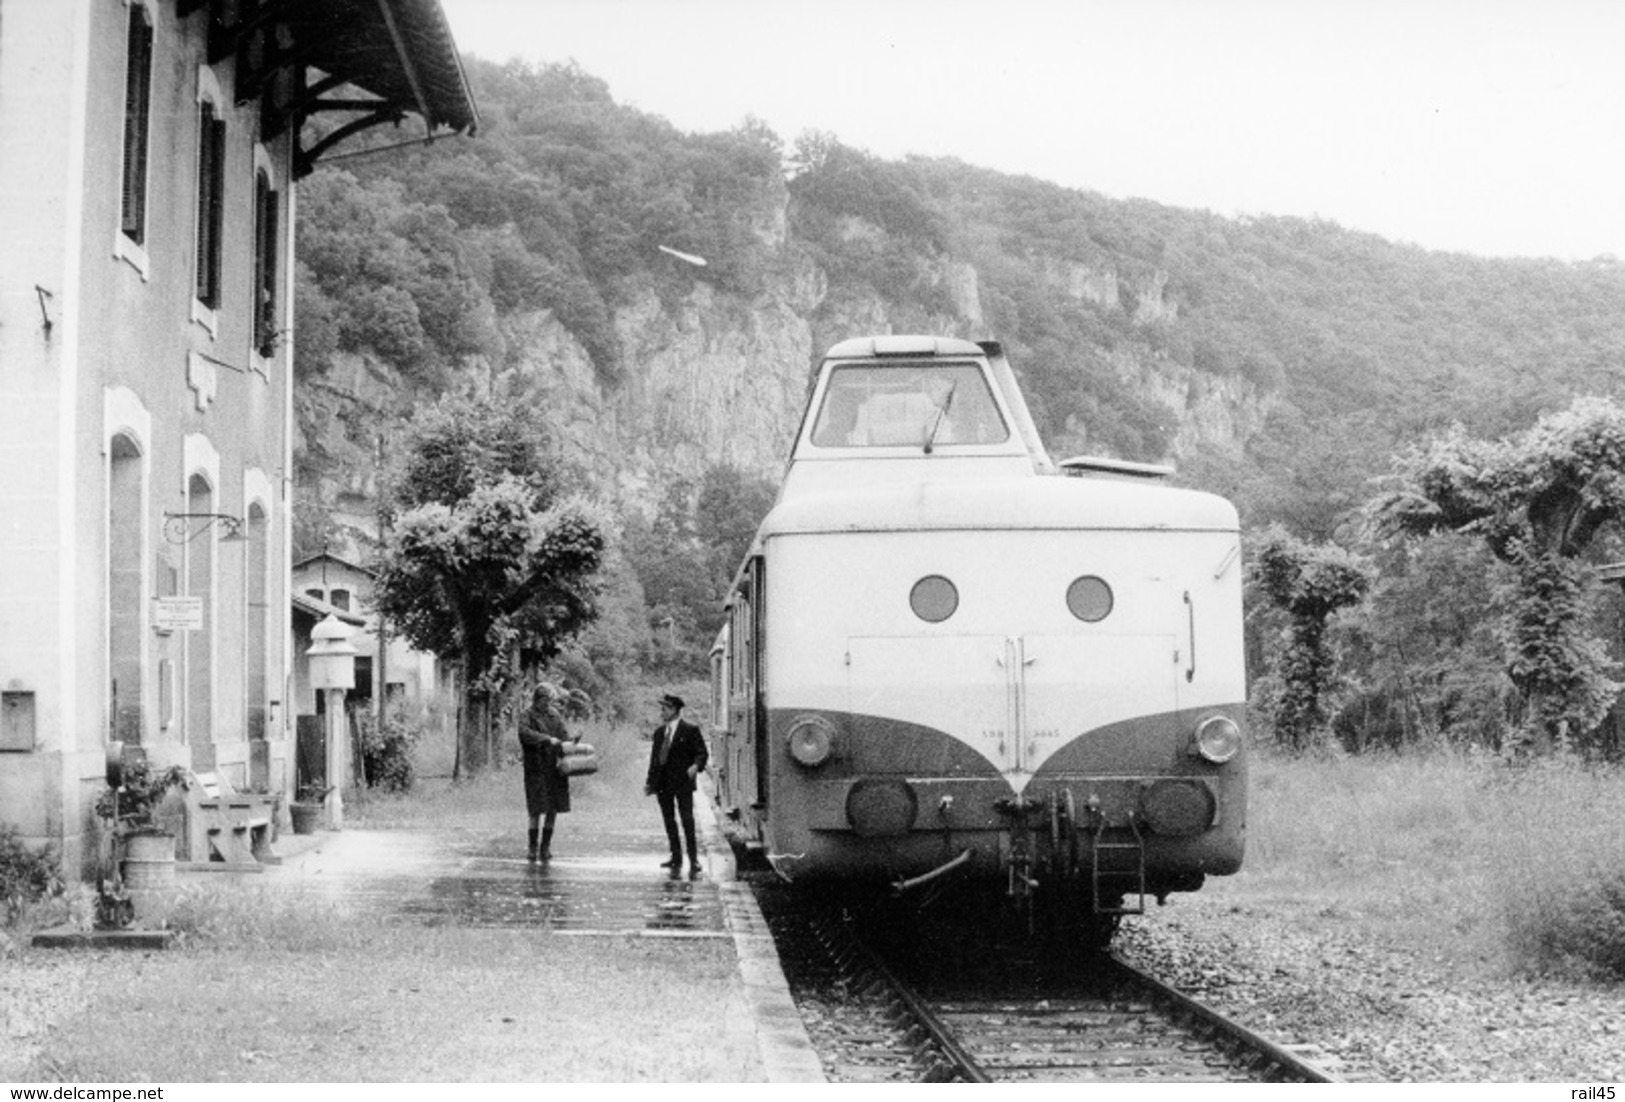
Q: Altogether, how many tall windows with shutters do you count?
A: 3